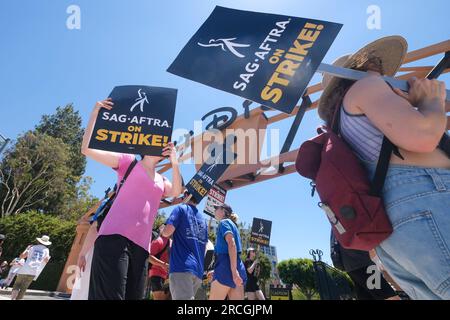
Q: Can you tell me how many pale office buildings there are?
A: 1